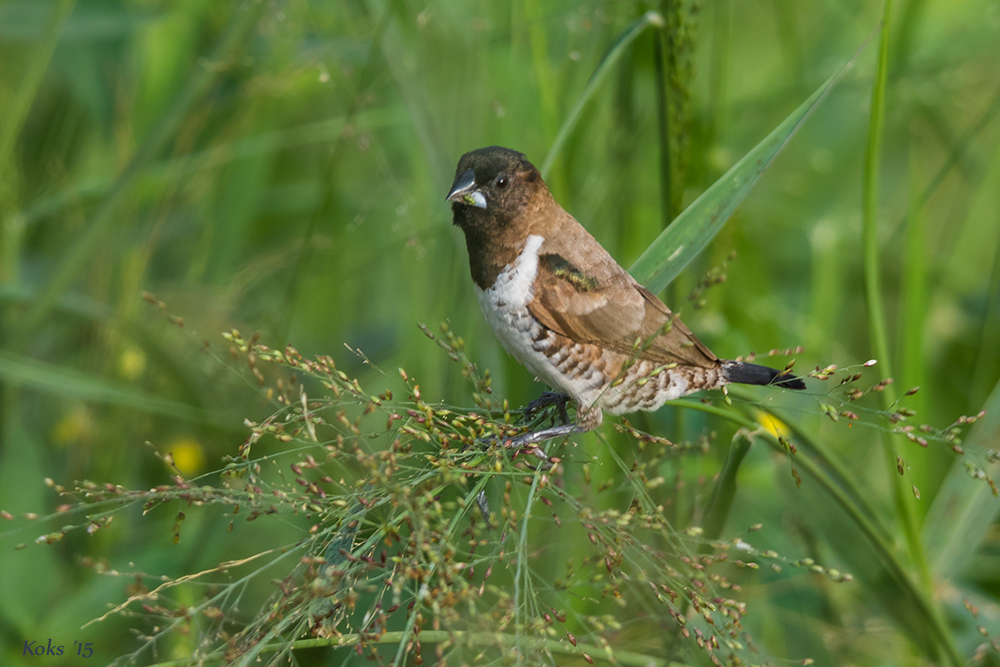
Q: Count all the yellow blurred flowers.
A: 4